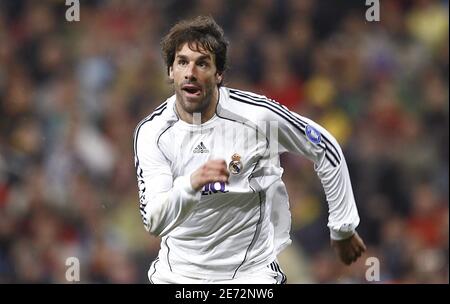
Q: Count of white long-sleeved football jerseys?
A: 1